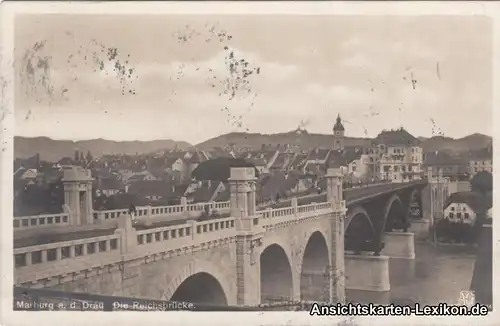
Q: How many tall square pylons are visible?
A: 3